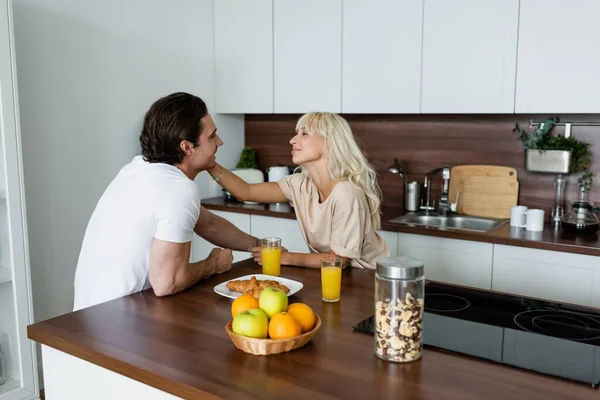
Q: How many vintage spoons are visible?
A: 0